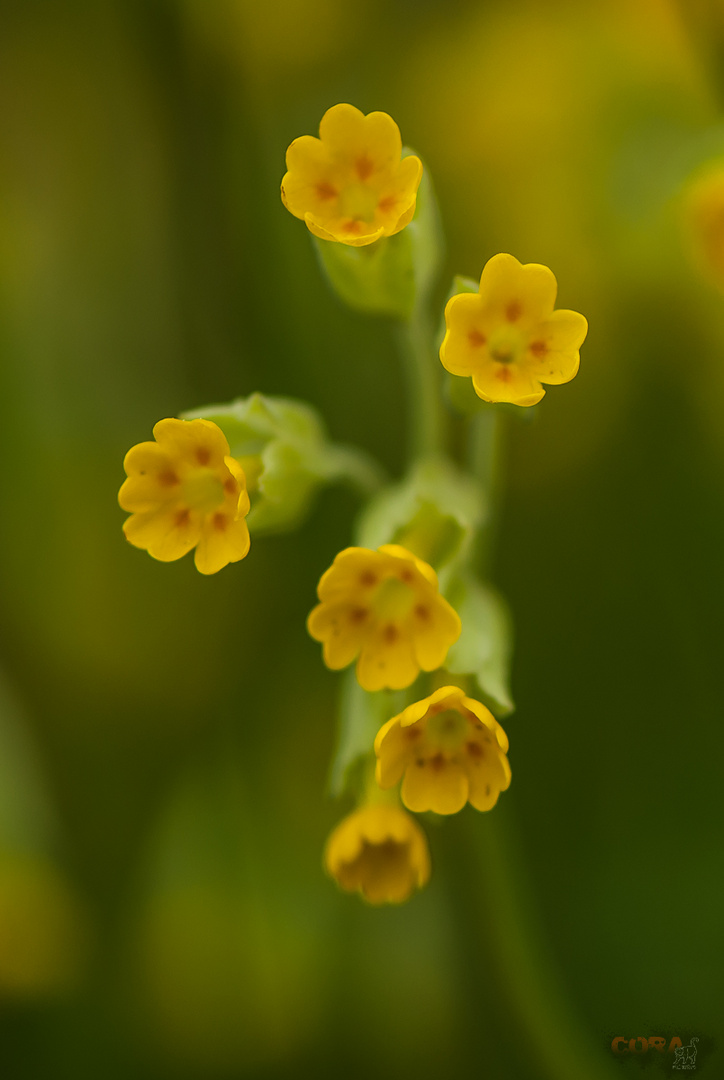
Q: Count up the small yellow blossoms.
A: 6